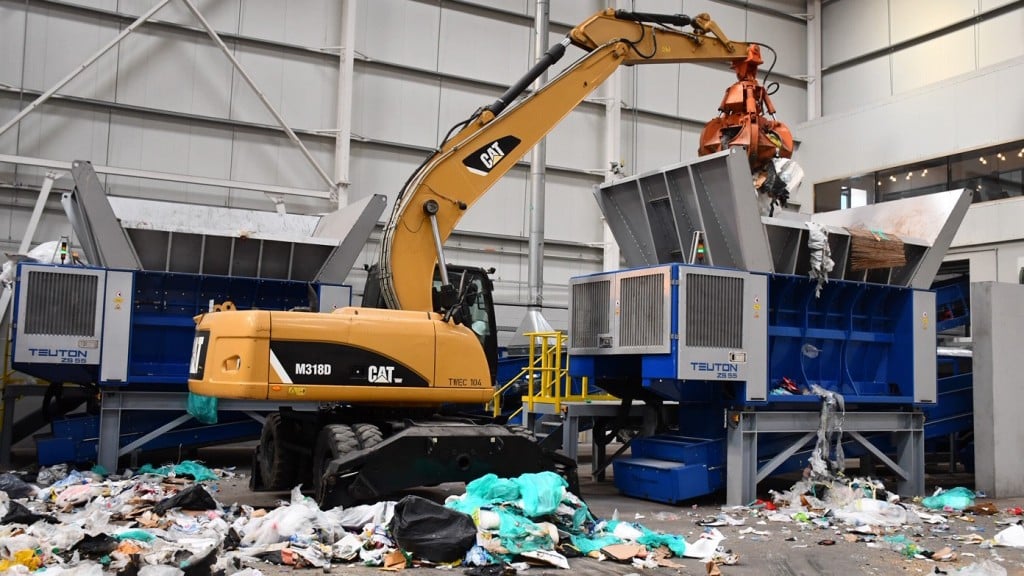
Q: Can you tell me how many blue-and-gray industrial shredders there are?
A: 2